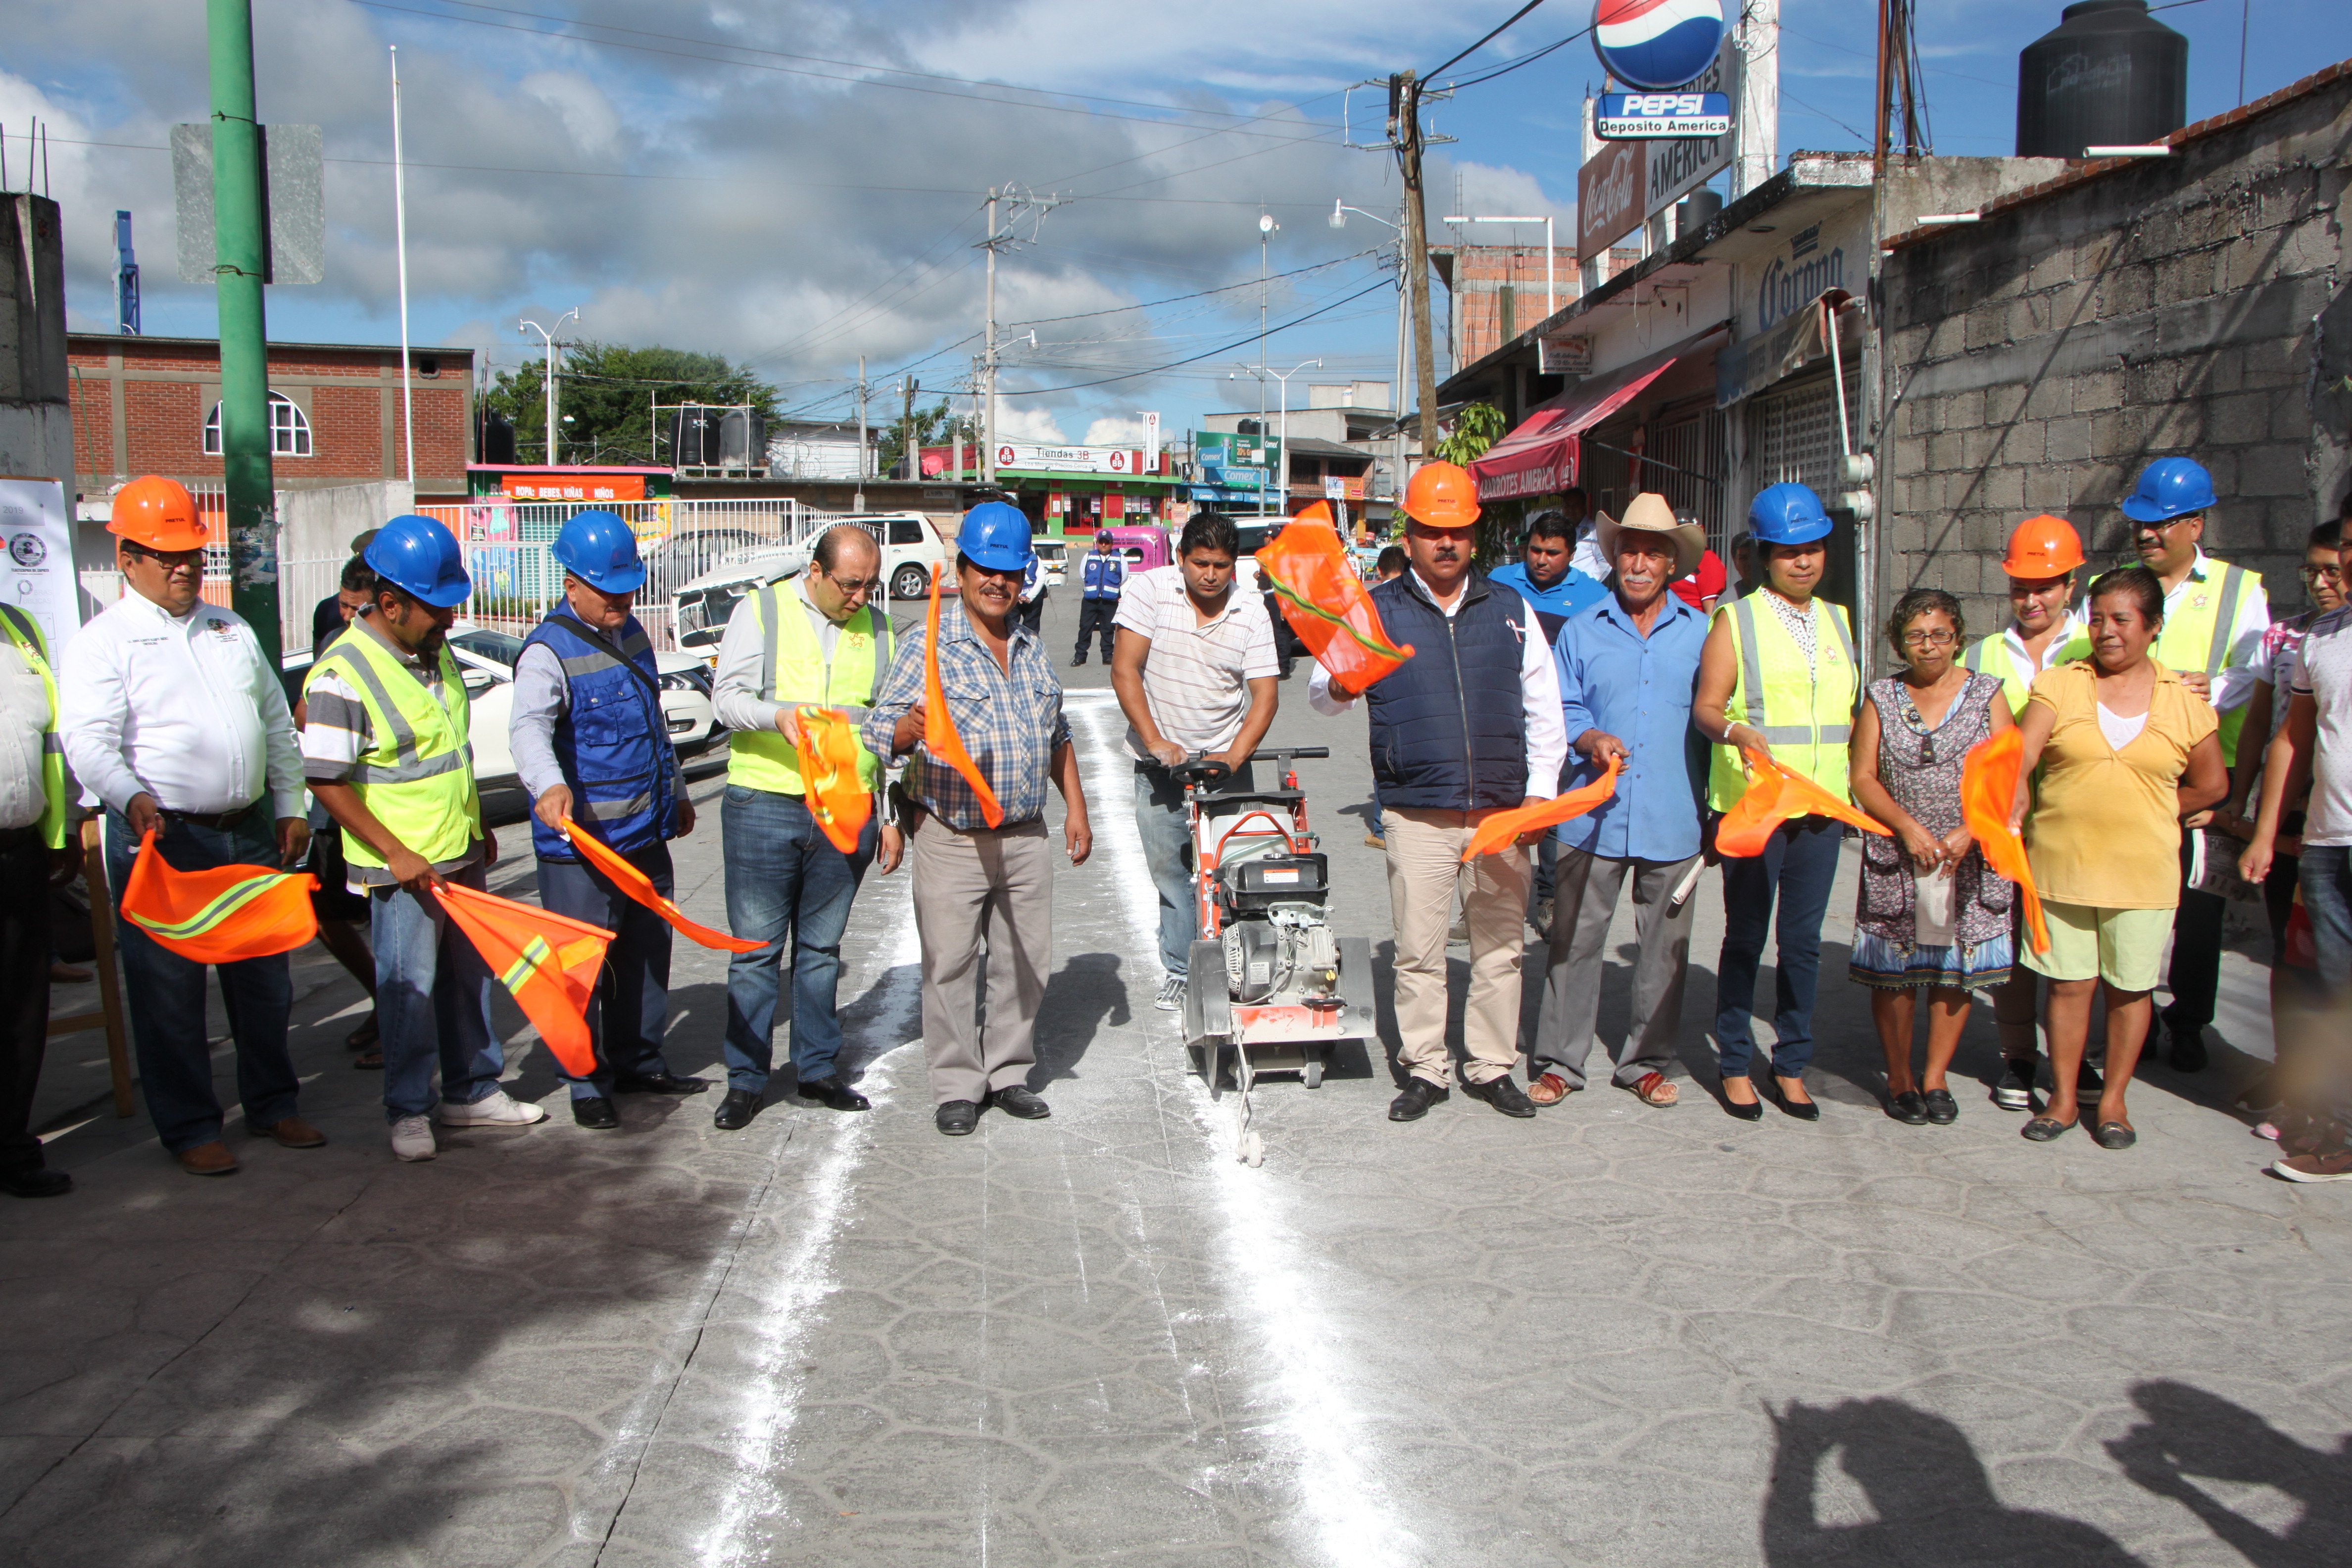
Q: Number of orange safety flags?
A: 9